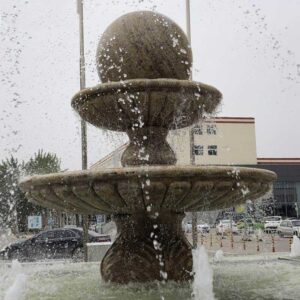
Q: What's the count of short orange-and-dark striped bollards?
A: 8